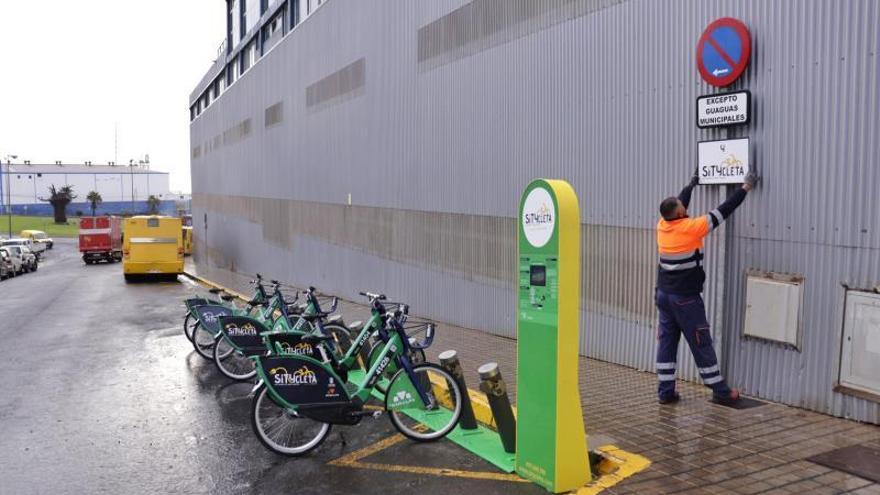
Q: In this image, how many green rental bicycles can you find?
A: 5